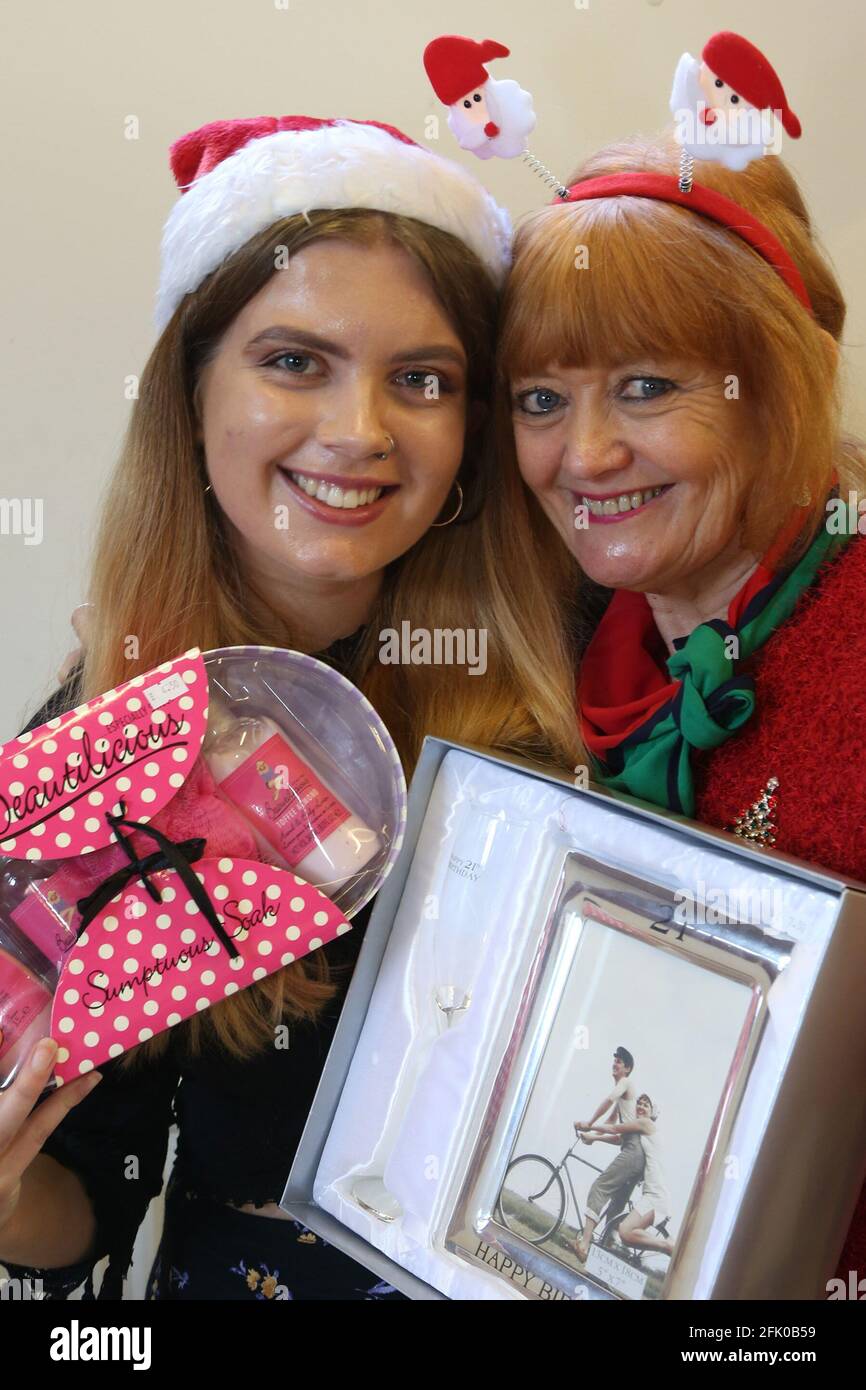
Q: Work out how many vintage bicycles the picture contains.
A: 1